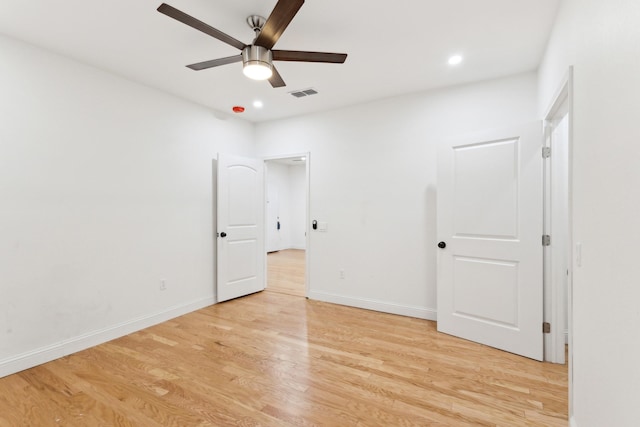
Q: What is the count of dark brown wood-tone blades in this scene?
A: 5